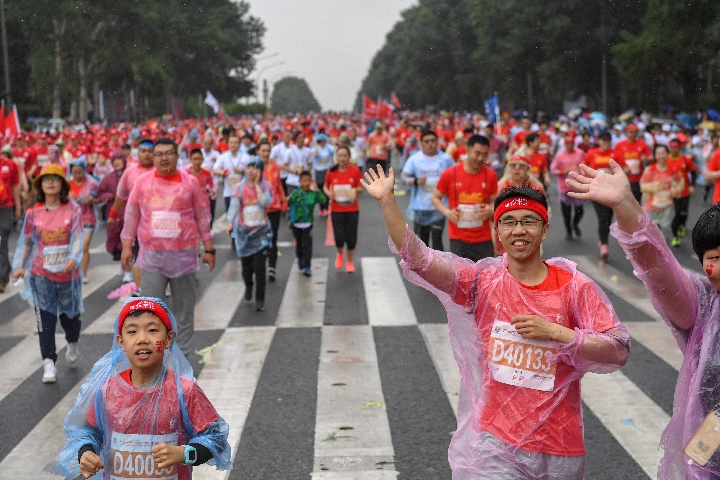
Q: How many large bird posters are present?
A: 0